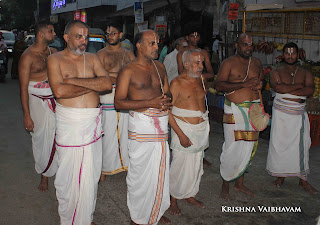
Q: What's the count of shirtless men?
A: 8